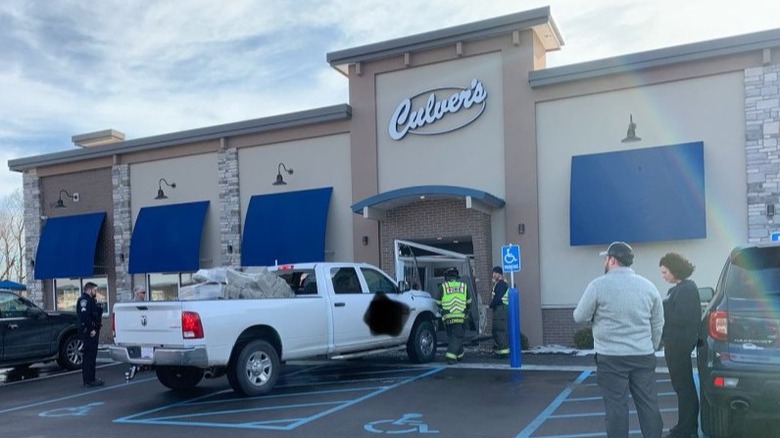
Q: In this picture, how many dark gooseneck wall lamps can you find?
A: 4